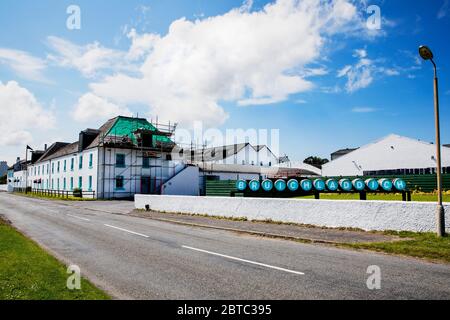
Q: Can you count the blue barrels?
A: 13